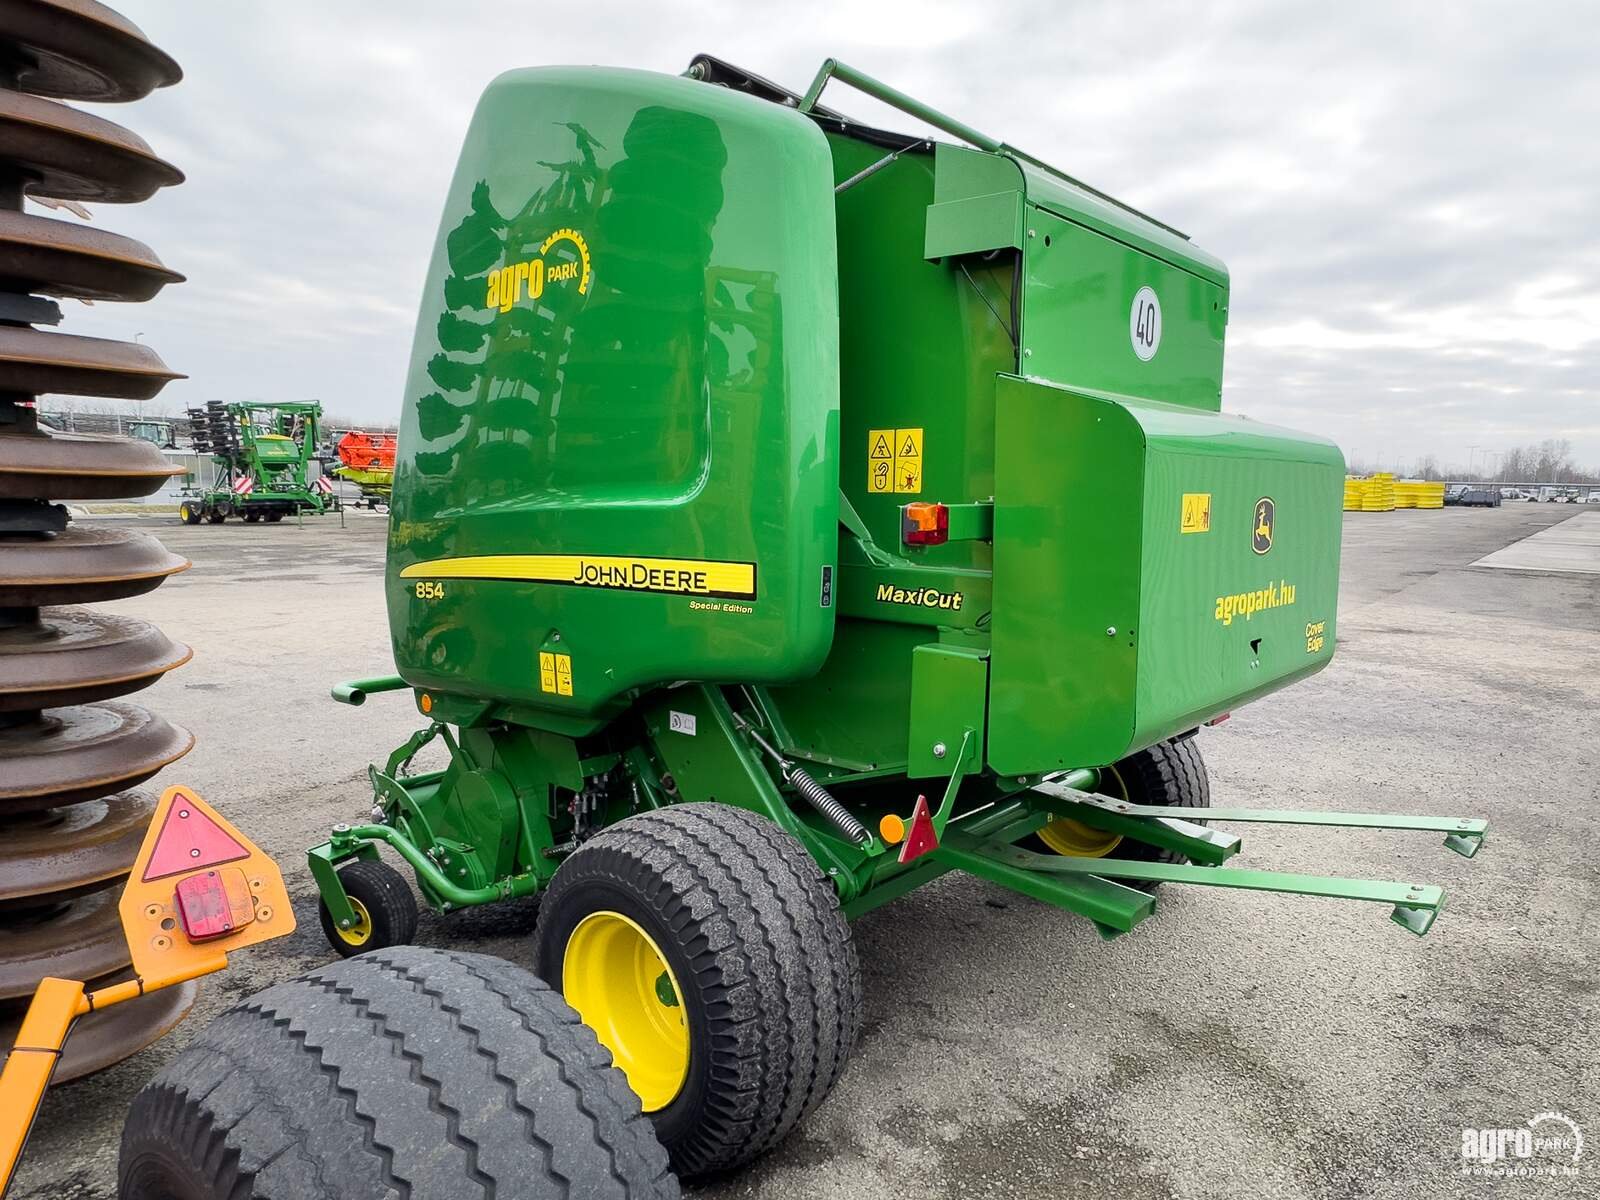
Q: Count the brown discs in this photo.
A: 11